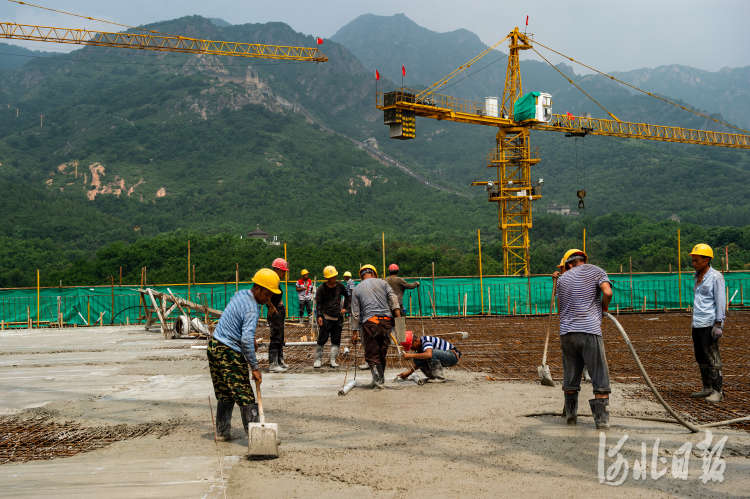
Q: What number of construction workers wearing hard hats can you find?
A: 11